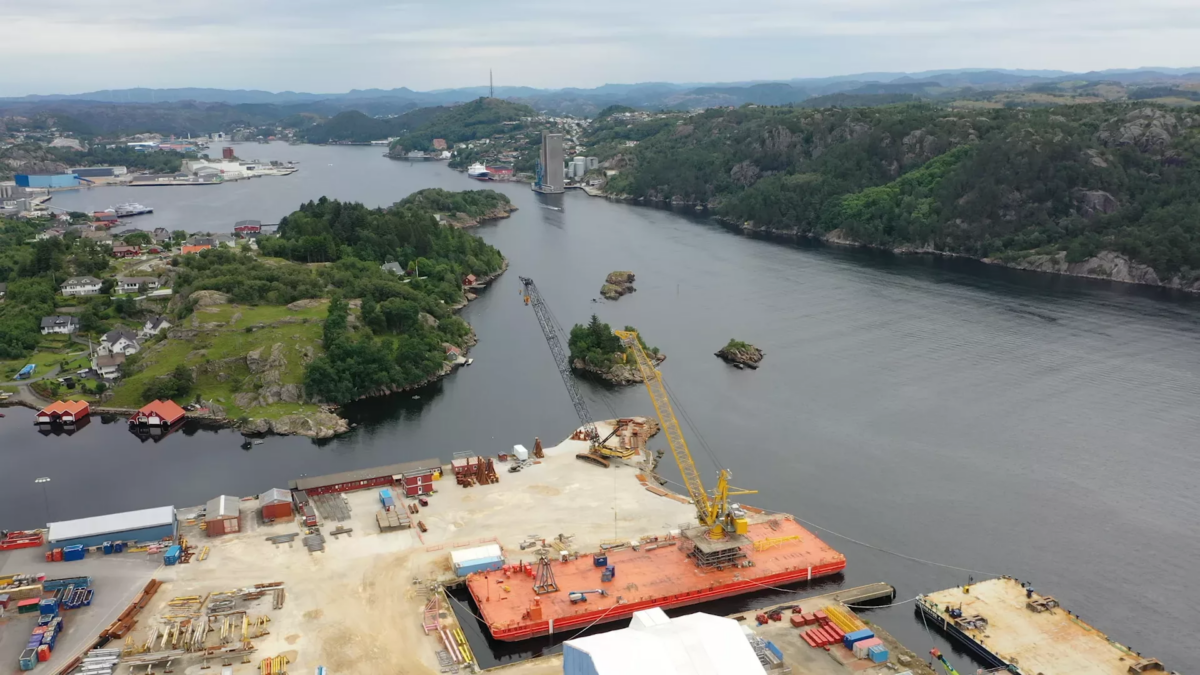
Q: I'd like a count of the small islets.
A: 3